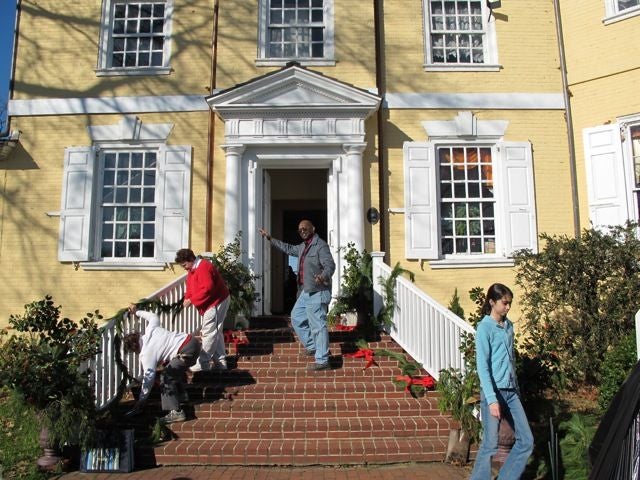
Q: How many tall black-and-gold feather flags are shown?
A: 0